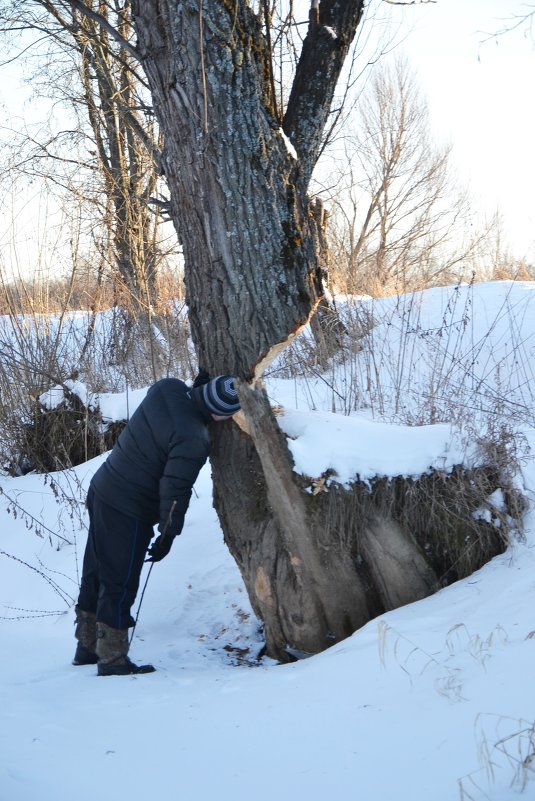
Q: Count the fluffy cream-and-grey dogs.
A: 0